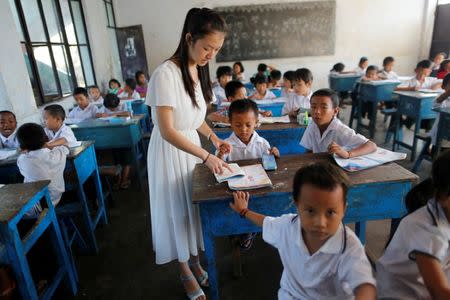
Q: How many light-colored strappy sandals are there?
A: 2